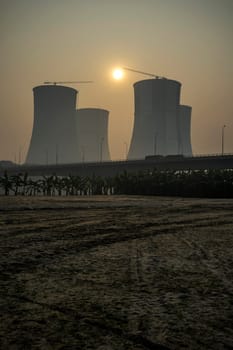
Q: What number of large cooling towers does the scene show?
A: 4